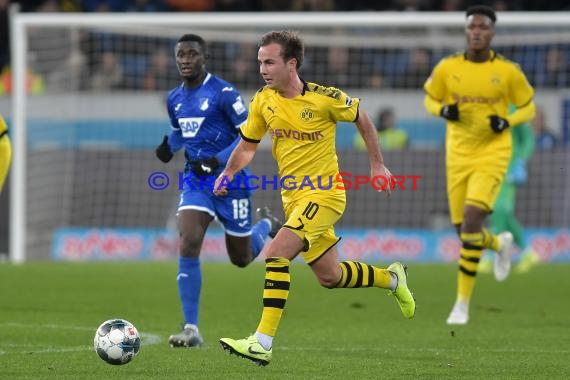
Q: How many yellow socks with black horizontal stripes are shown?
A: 4